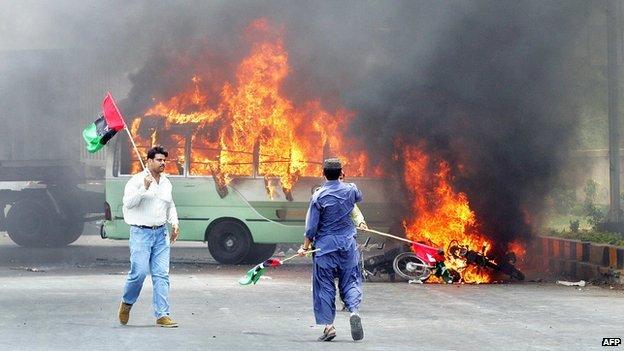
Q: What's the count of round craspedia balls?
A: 0